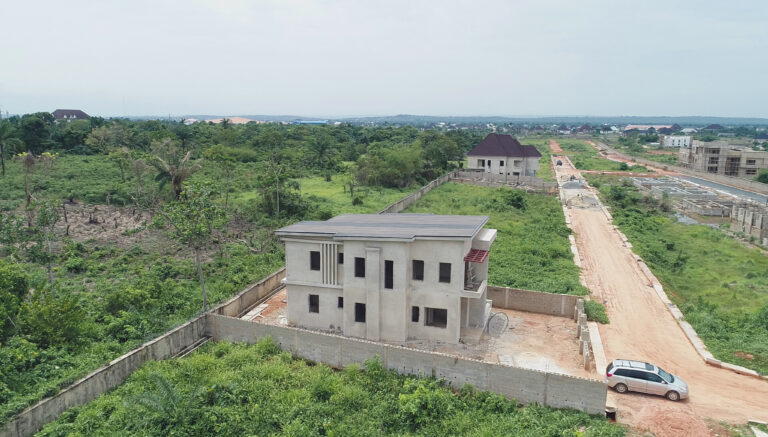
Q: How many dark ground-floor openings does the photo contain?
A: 5